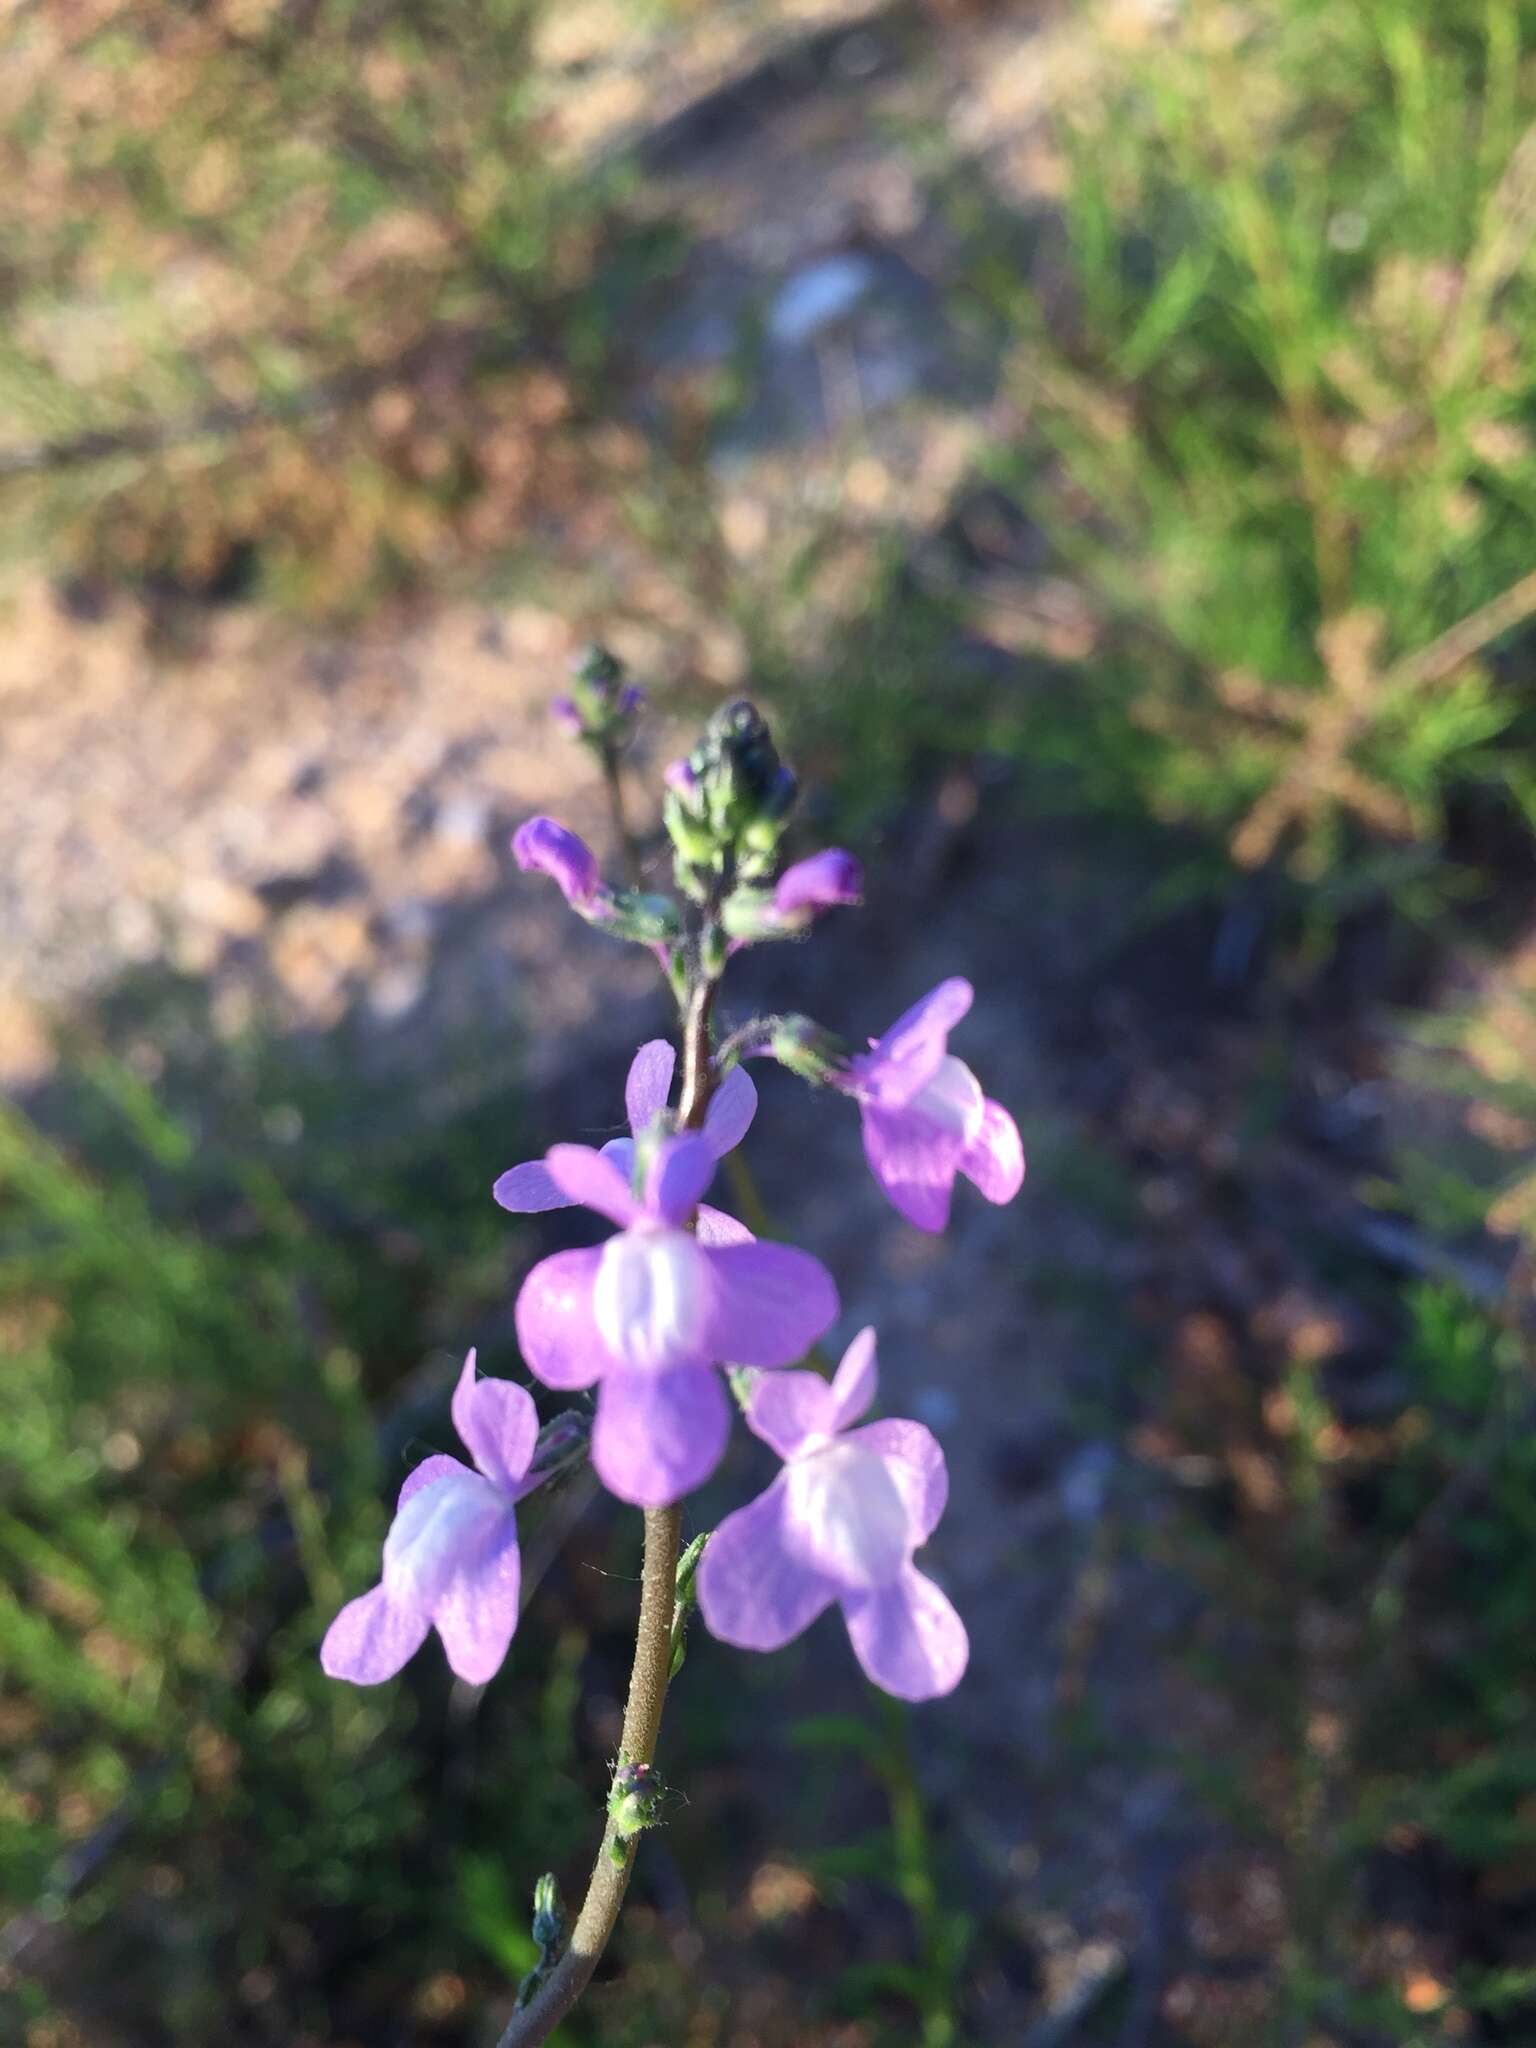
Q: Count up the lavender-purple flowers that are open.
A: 5